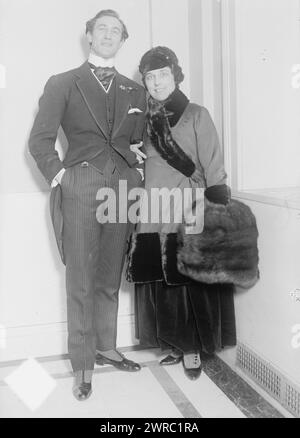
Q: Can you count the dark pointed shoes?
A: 4